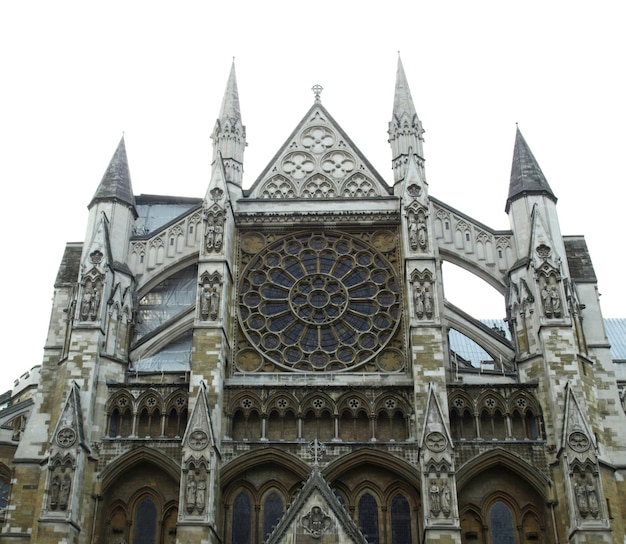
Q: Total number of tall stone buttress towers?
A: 4